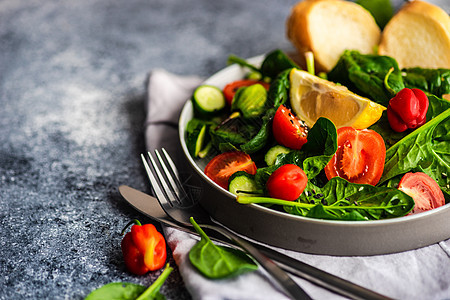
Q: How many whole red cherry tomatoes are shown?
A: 1